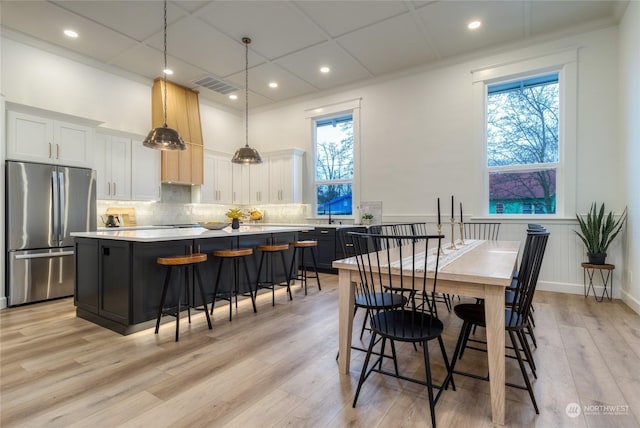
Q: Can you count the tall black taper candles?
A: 3